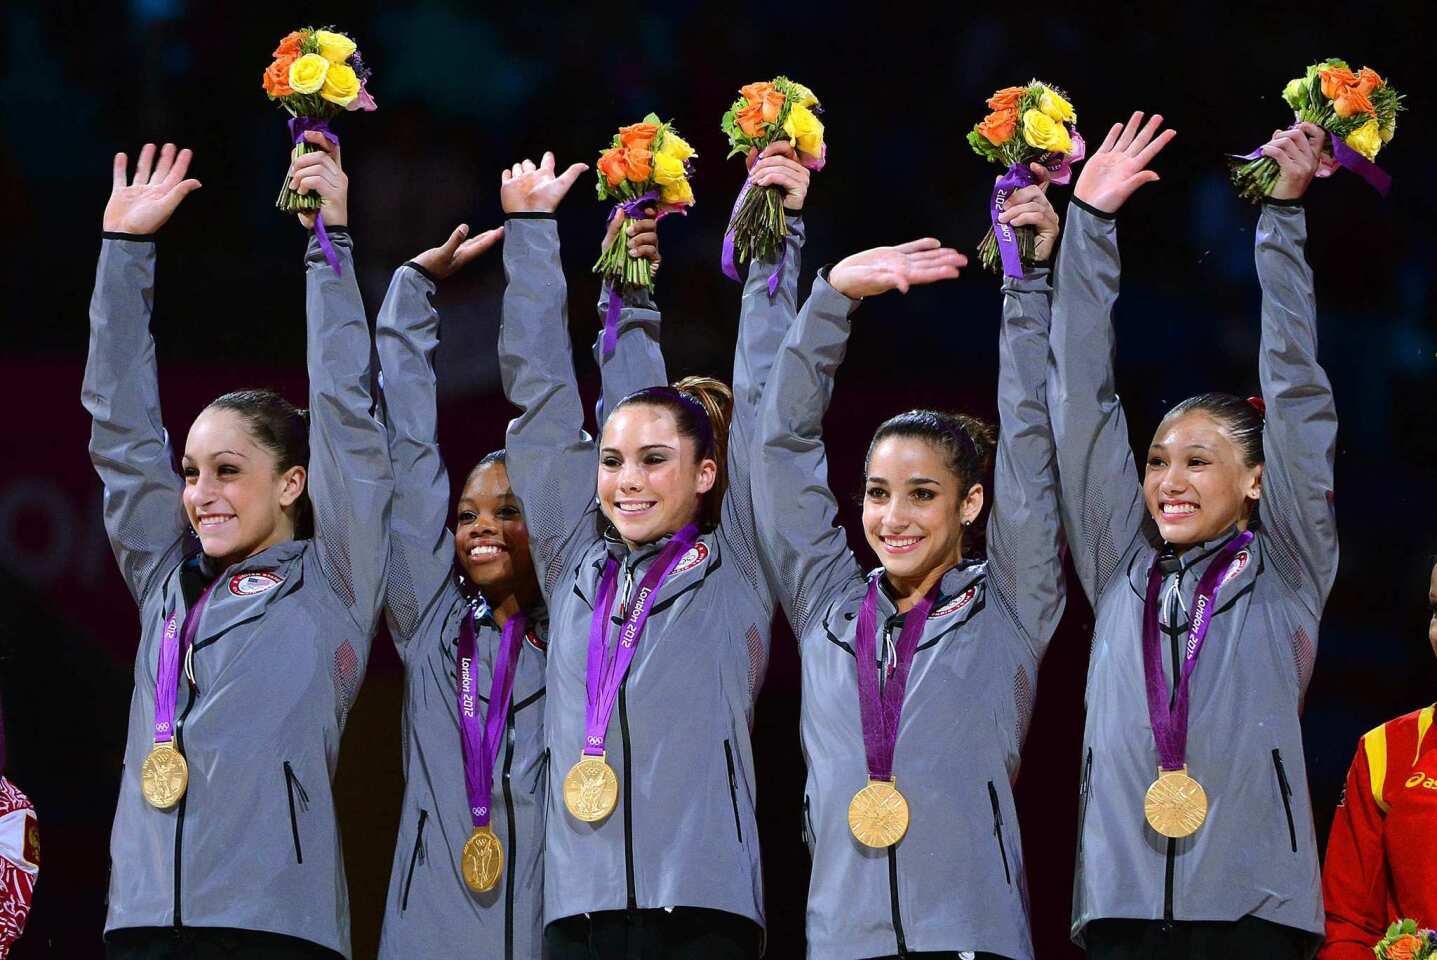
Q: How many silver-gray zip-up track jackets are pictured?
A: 5